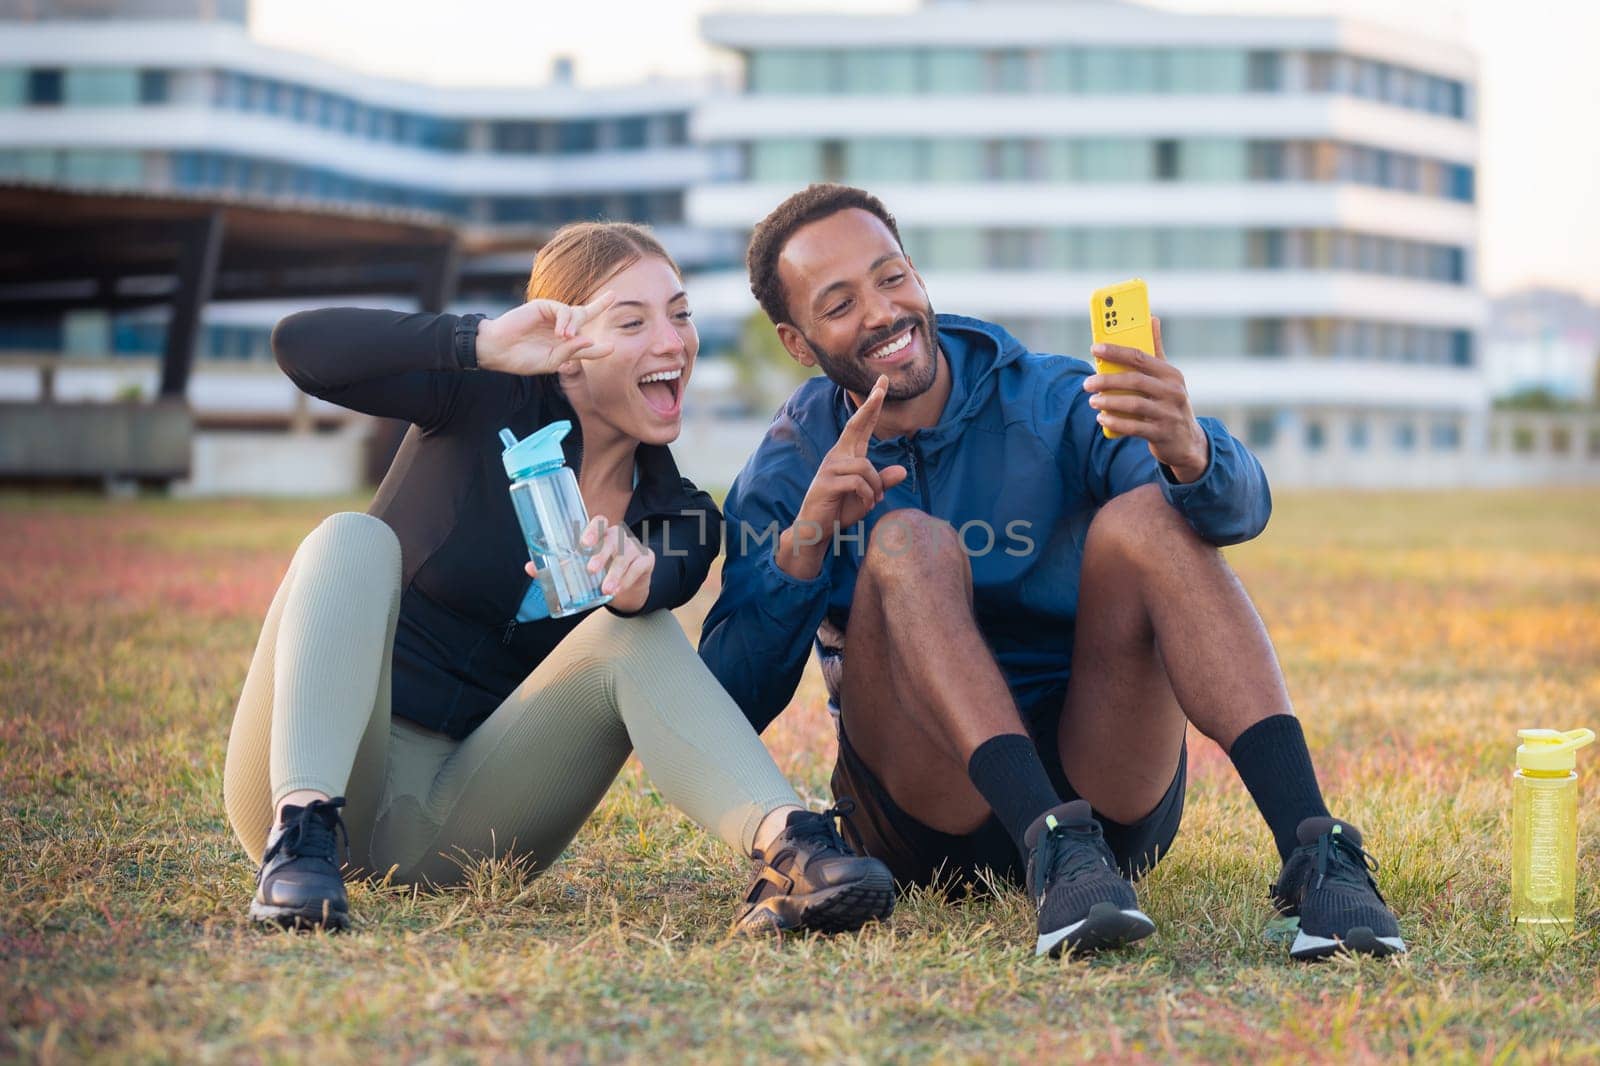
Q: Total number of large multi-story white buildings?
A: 2